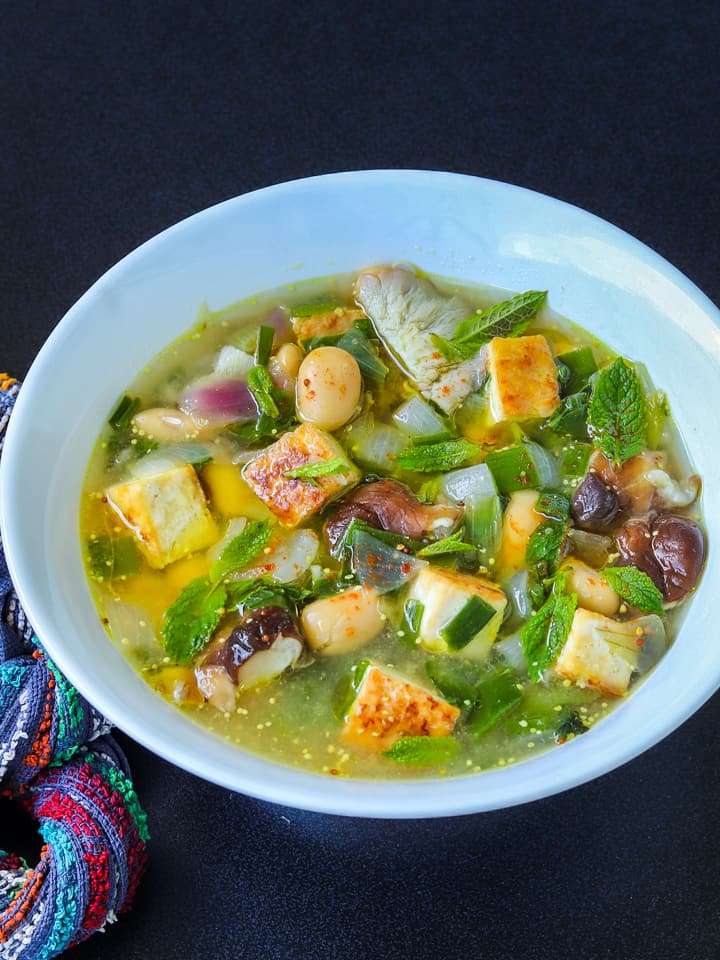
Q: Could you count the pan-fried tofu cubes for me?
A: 7